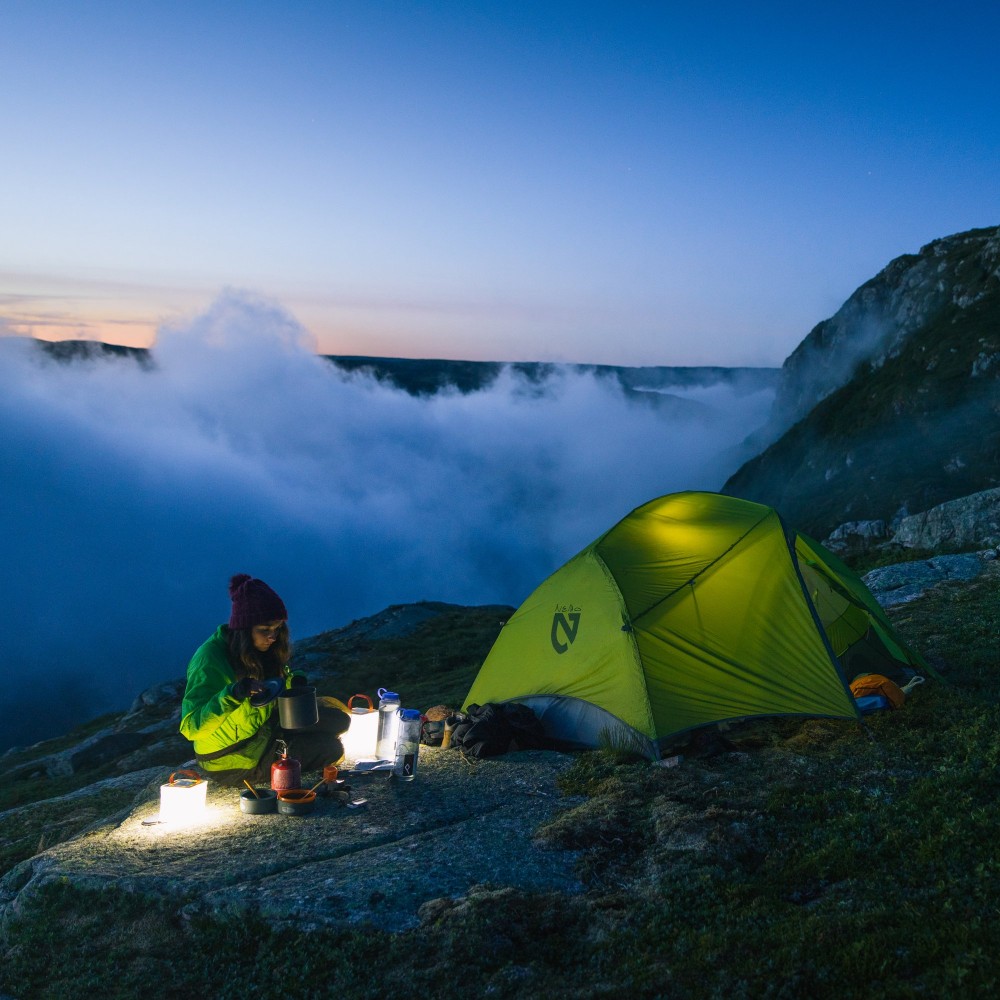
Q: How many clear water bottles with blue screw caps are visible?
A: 2